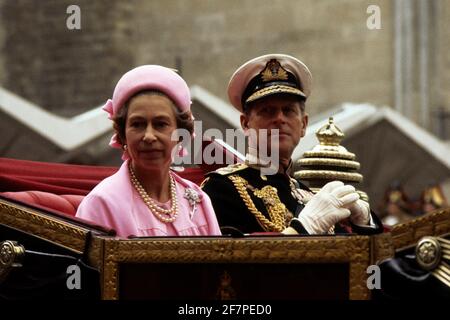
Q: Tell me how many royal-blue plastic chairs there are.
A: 0